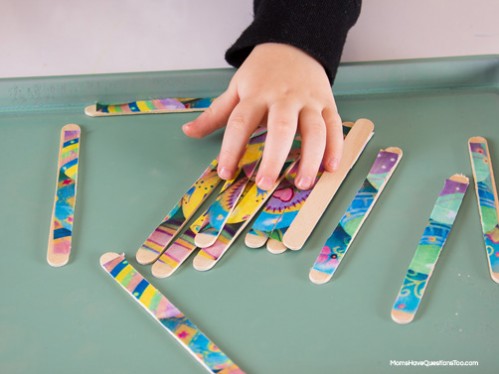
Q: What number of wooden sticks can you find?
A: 13